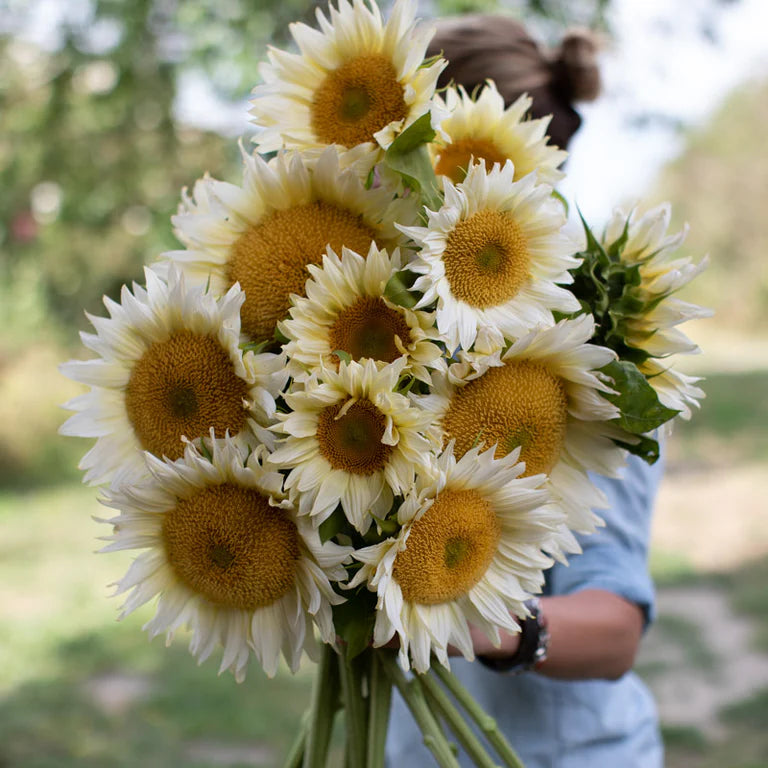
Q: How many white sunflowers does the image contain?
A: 11